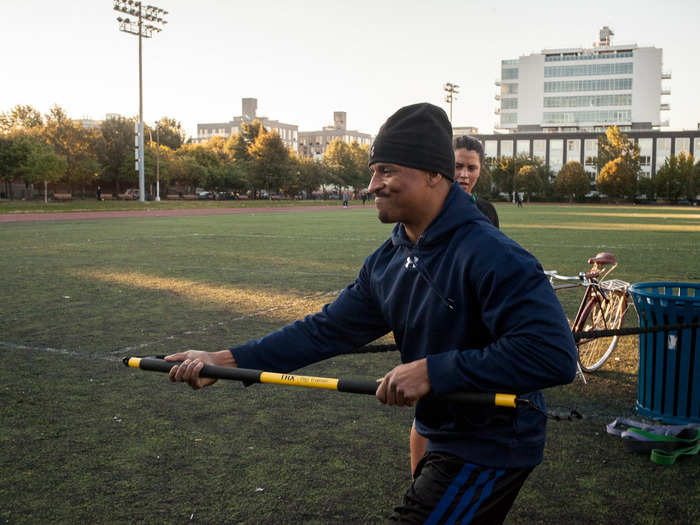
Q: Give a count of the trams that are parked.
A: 0